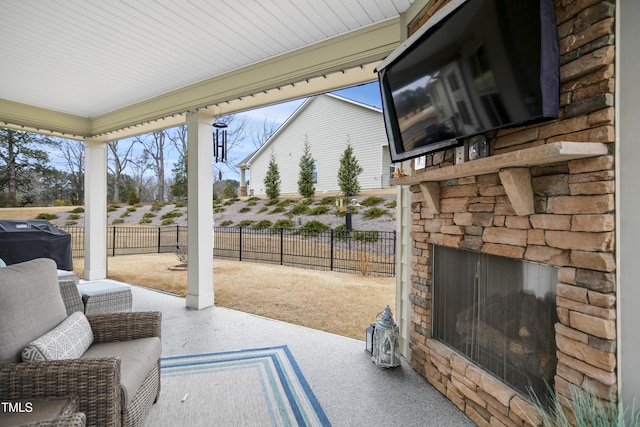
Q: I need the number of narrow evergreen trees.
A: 3